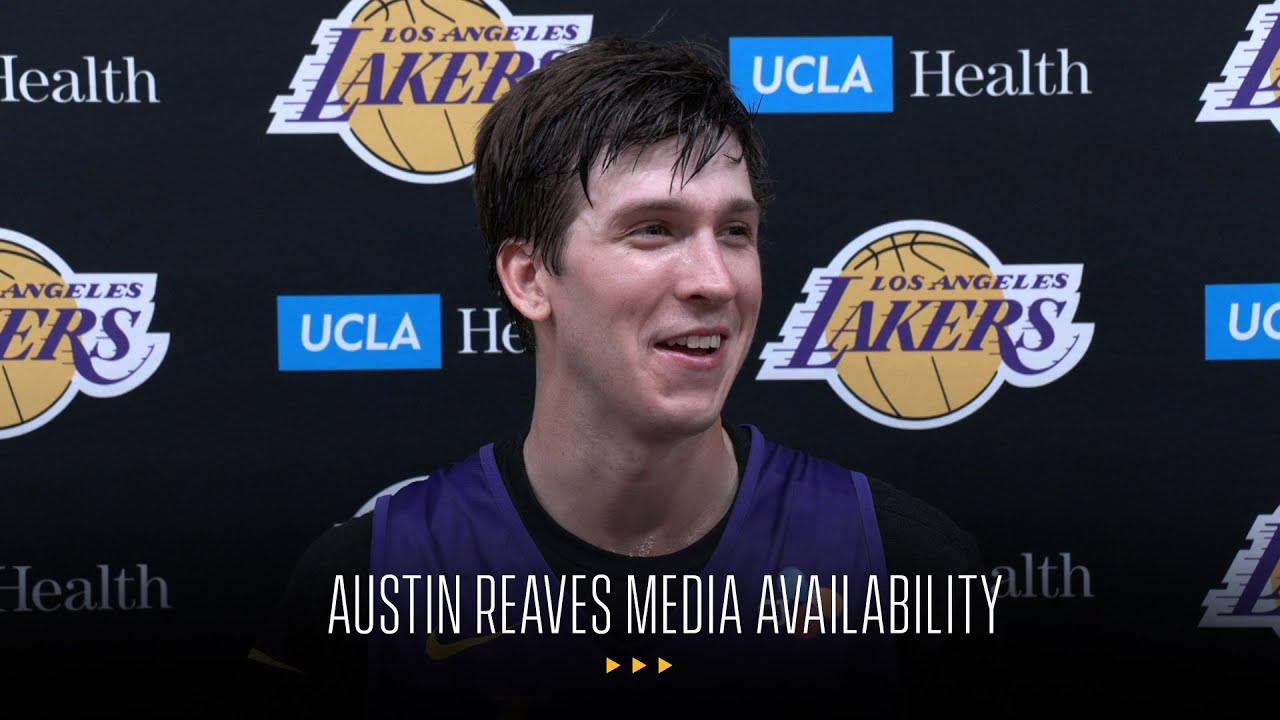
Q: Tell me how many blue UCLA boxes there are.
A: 3